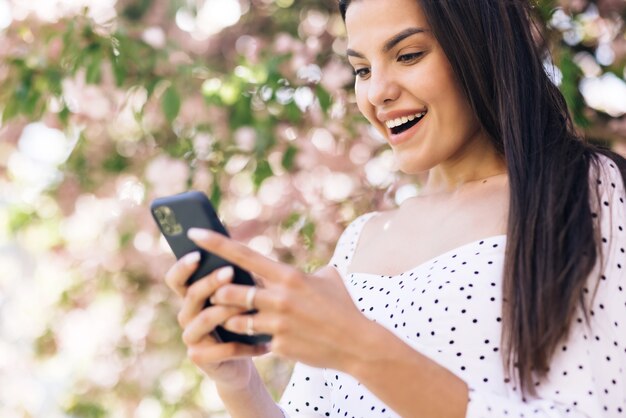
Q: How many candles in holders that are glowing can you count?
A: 0